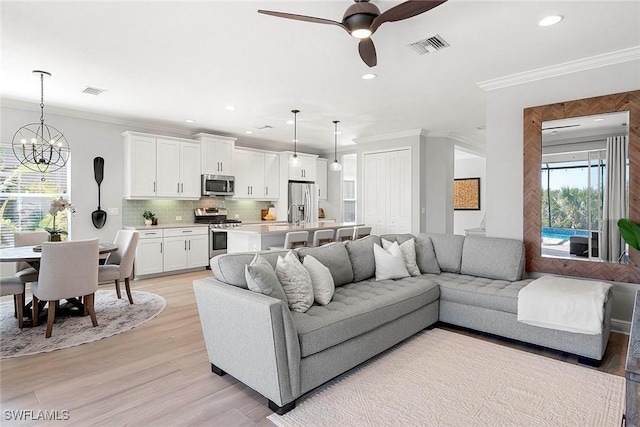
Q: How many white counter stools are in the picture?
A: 4